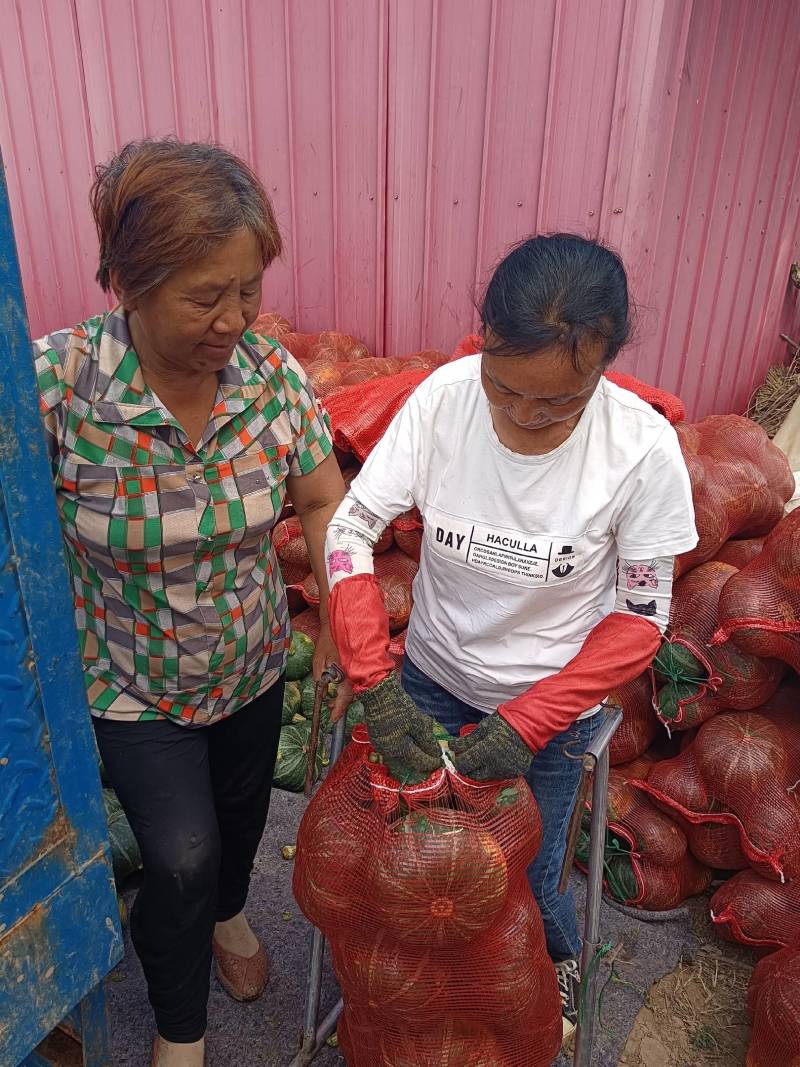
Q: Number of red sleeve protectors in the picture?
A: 2